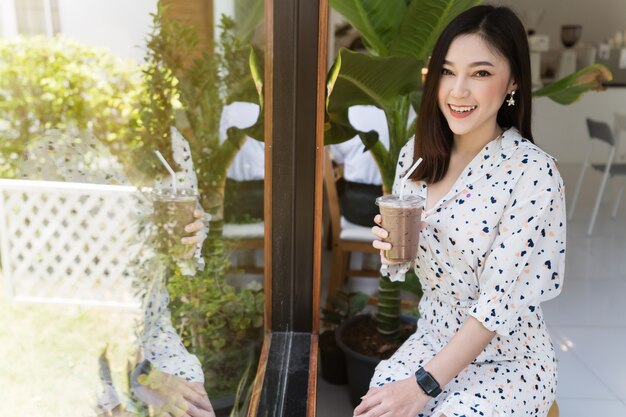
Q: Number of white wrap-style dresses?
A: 1